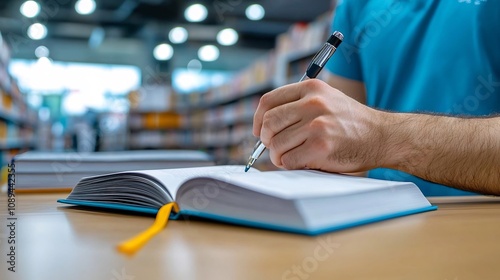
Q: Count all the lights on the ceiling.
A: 9